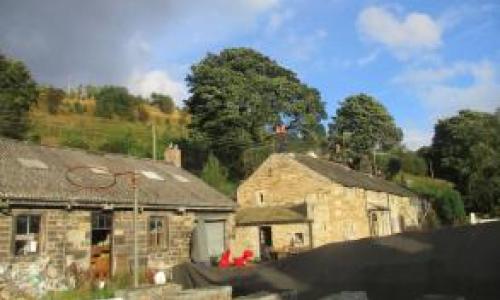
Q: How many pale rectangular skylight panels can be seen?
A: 4